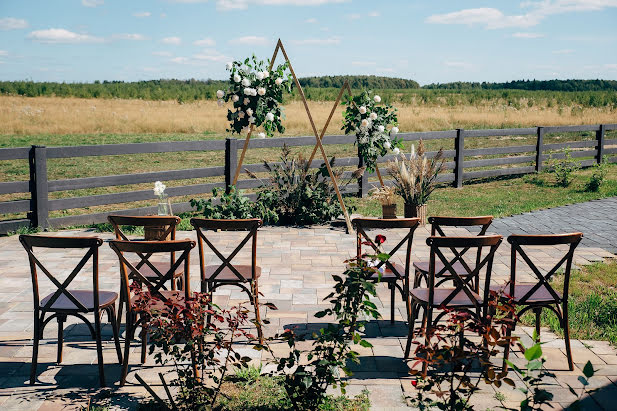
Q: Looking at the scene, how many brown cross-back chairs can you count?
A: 8